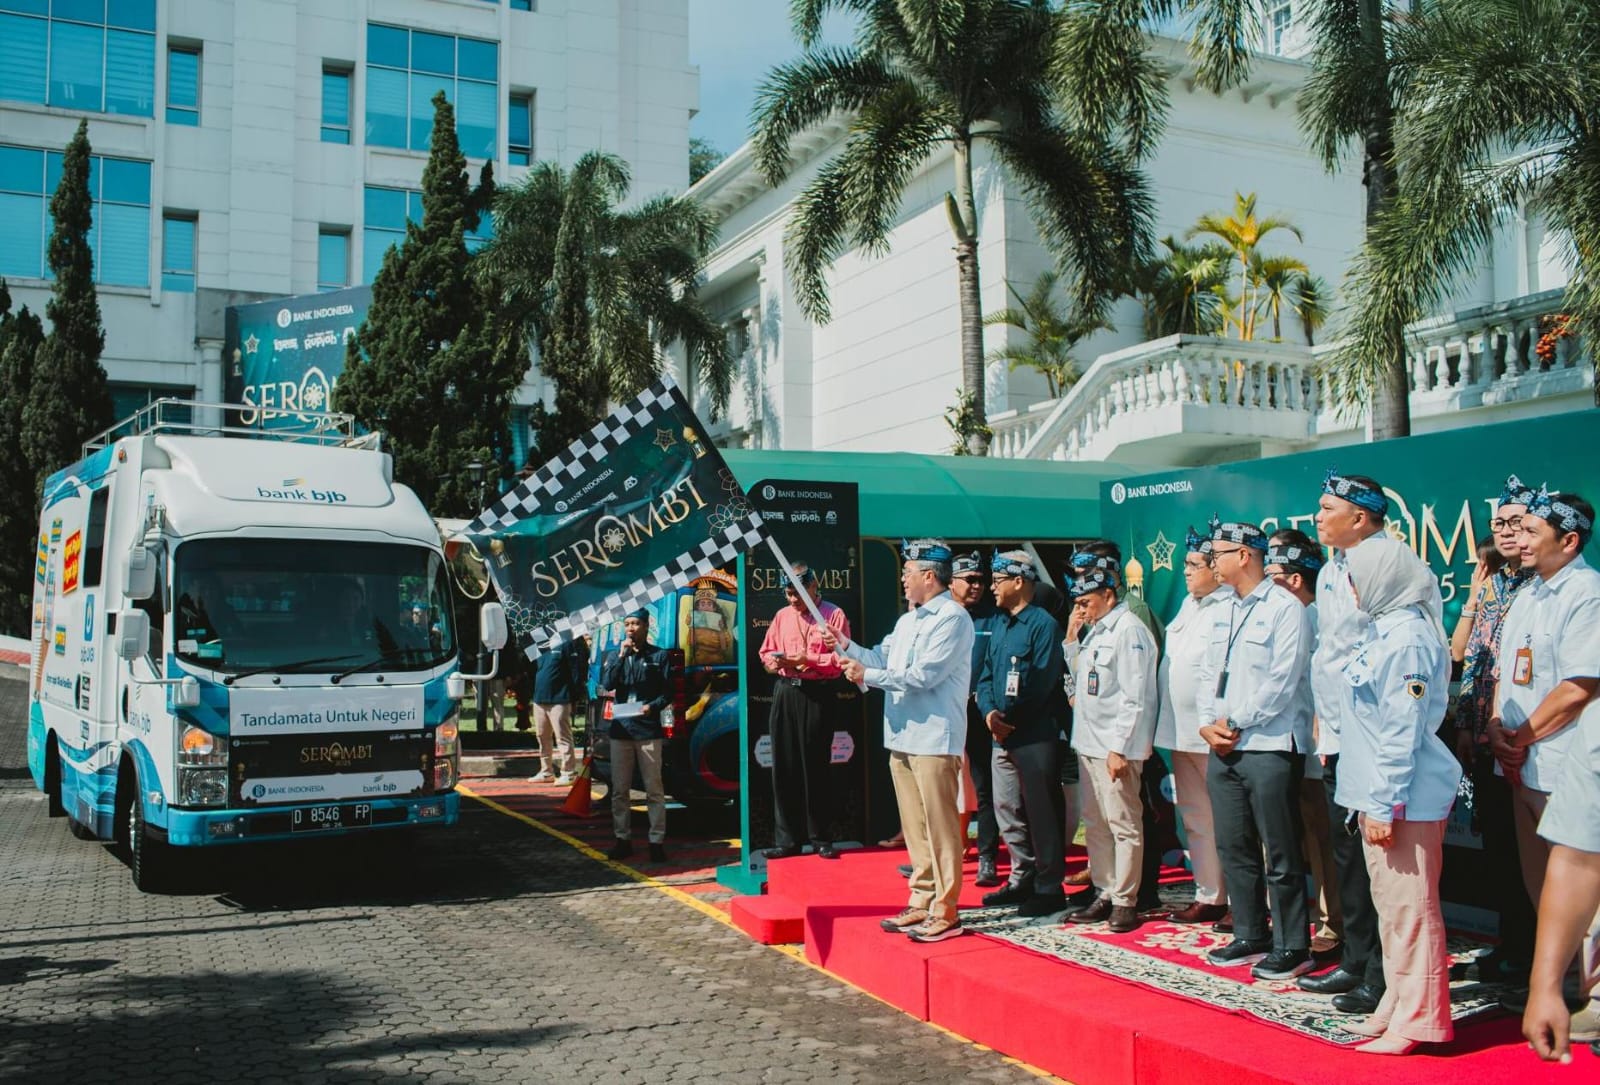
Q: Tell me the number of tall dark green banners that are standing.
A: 1